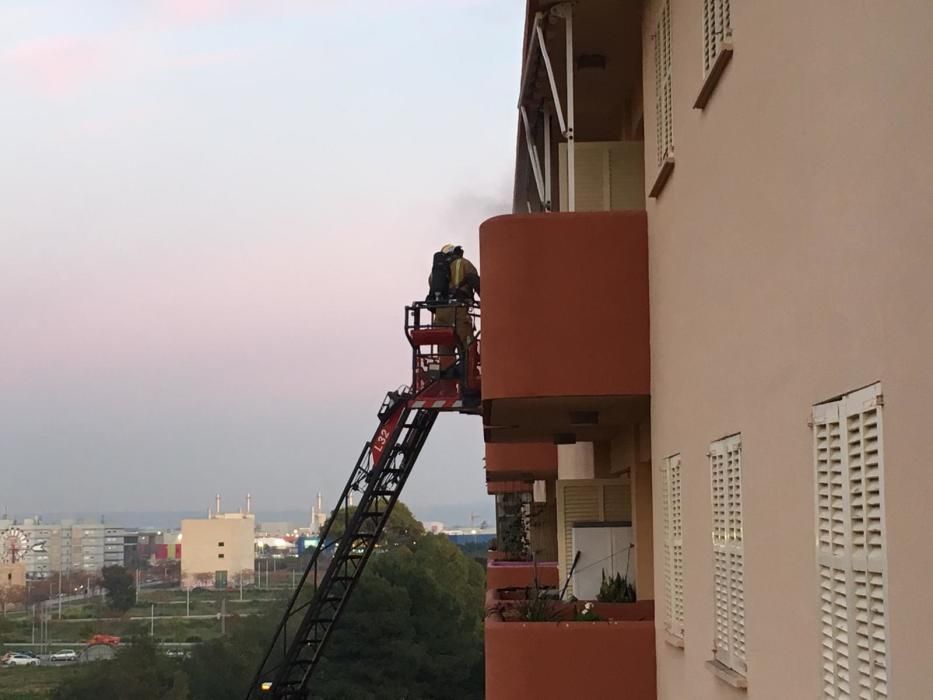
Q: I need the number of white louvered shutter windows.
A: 5